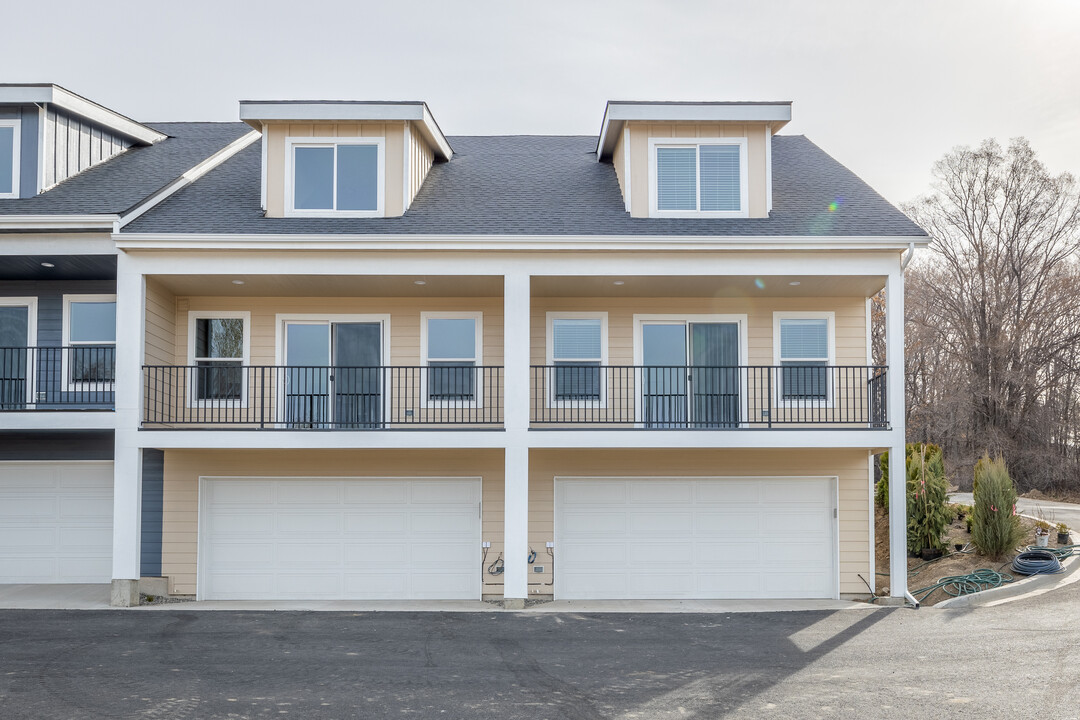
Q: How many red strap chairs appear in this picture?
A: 0